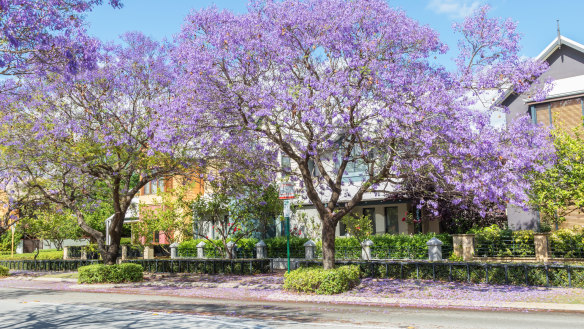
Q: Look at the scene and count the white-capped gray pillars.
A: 7